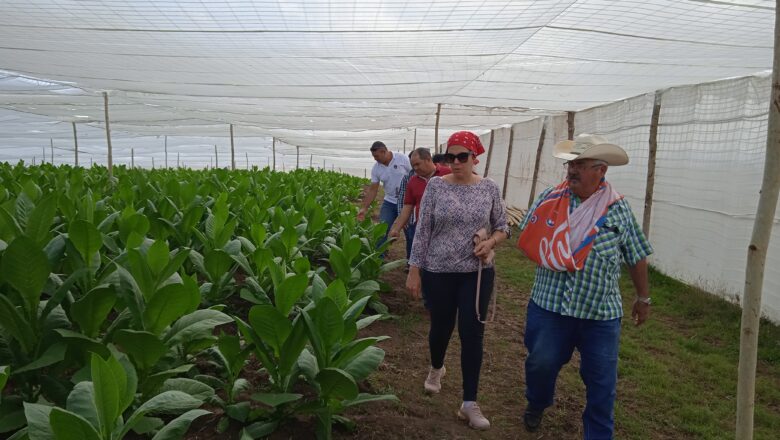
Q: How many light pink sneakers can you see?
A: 2